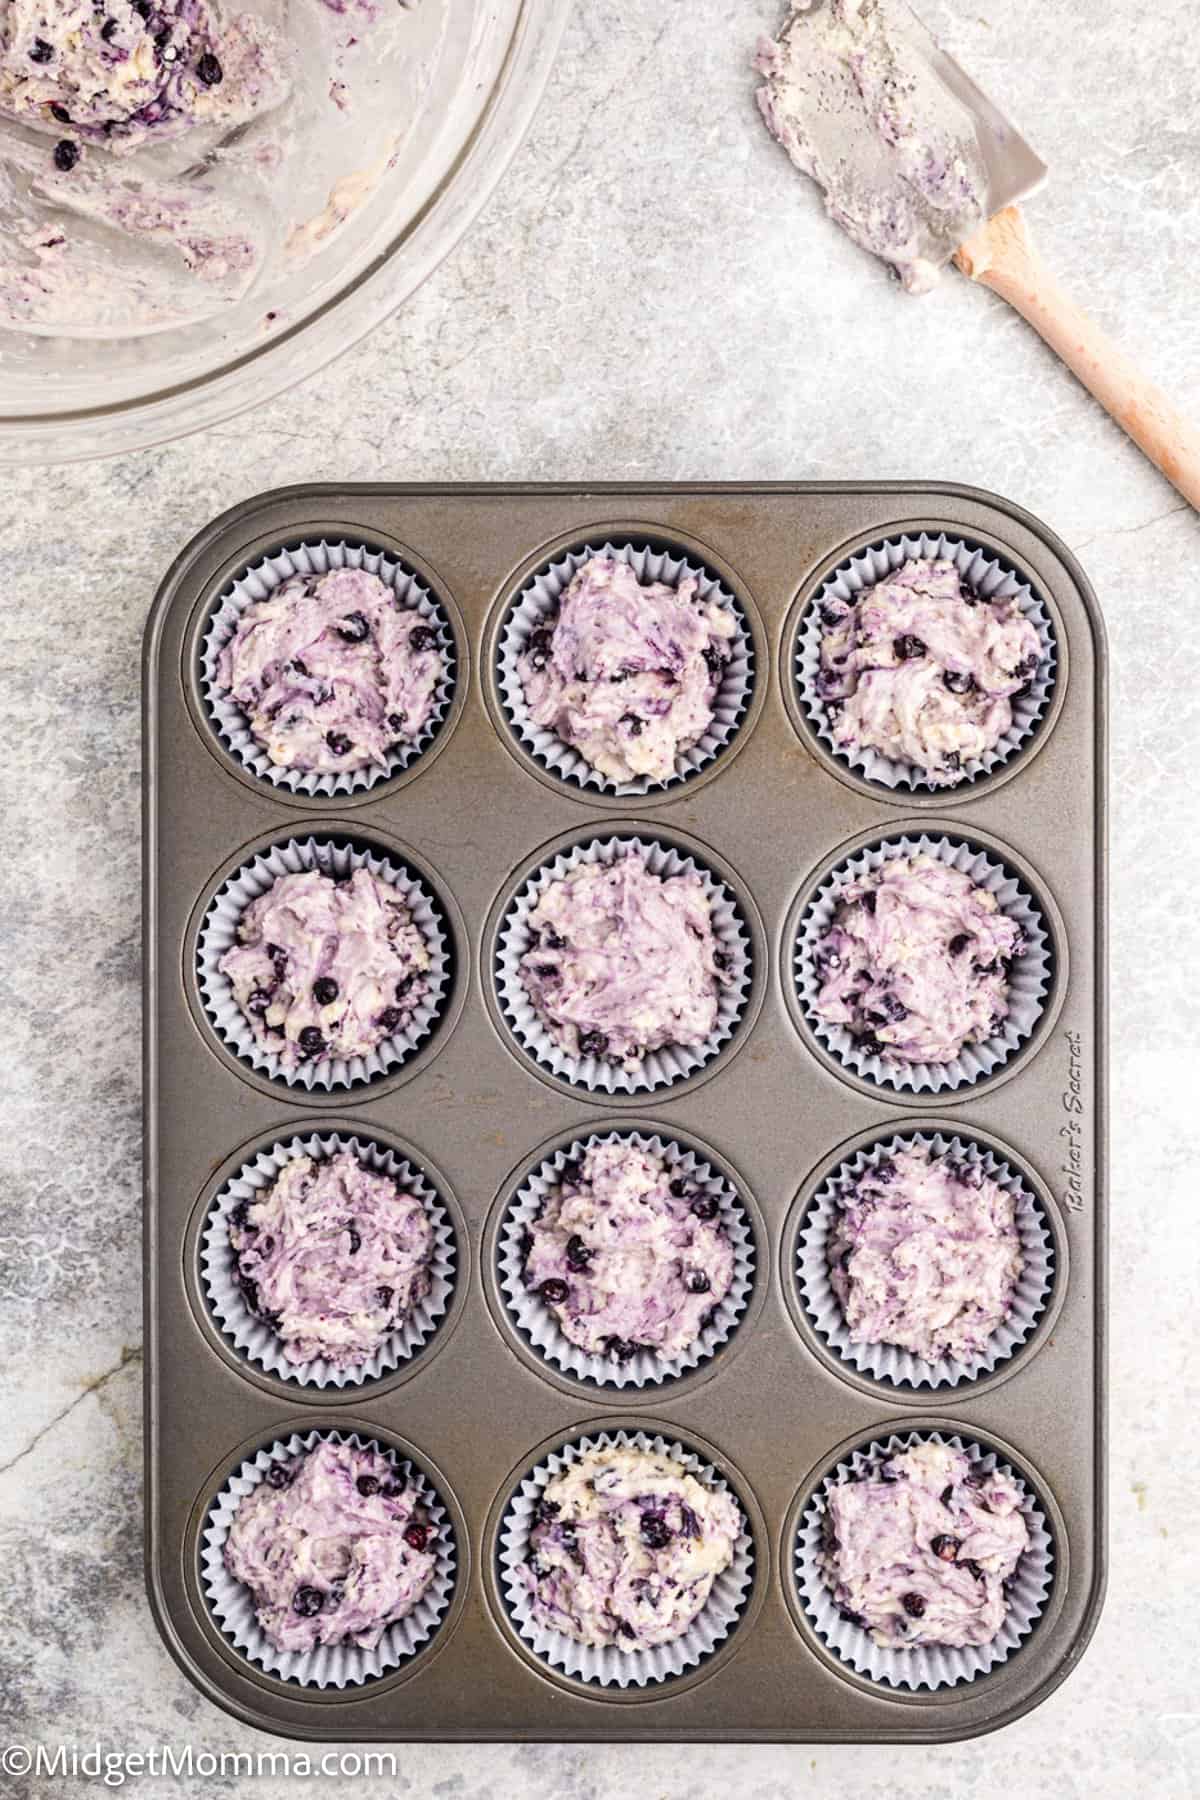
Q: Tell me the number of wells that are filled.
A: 12